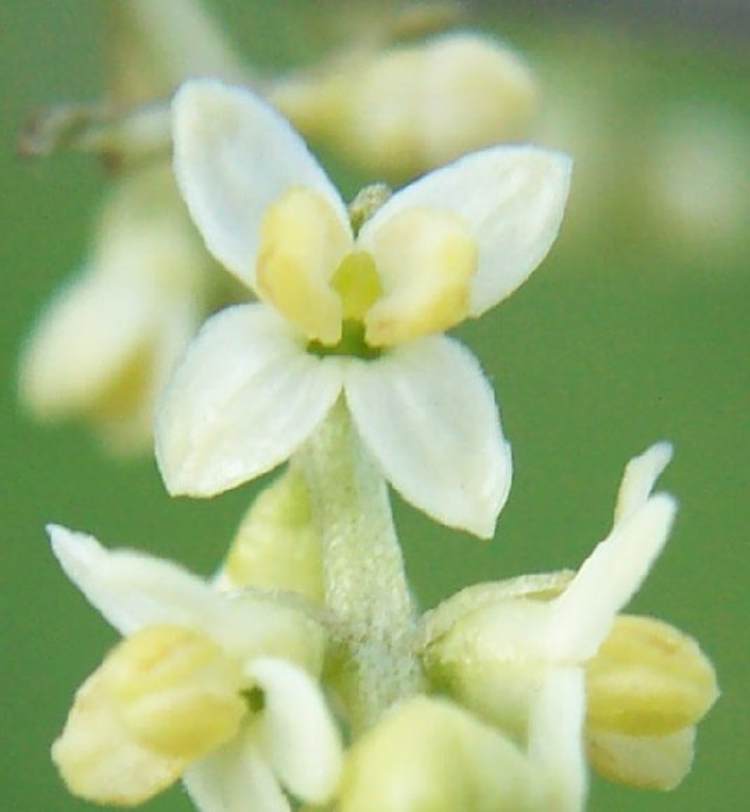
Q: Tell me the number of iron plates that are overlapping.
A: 0